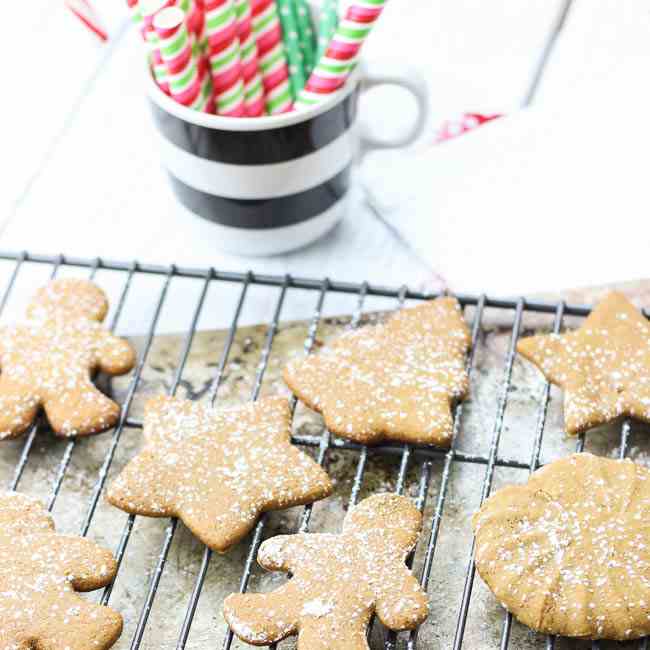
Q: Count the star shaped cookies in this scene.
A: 2